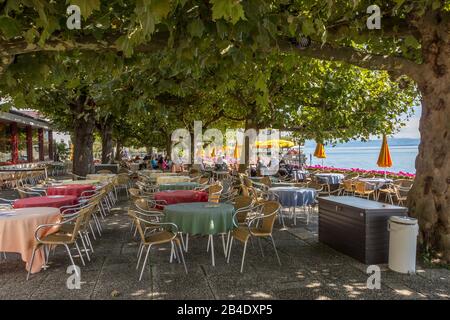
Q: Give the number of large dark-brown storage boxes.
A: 1